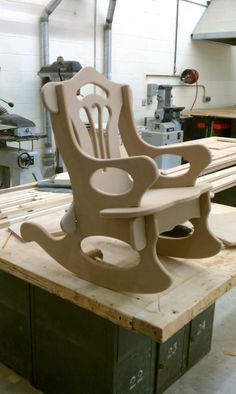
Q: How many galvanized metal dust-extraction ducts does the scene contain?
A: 2